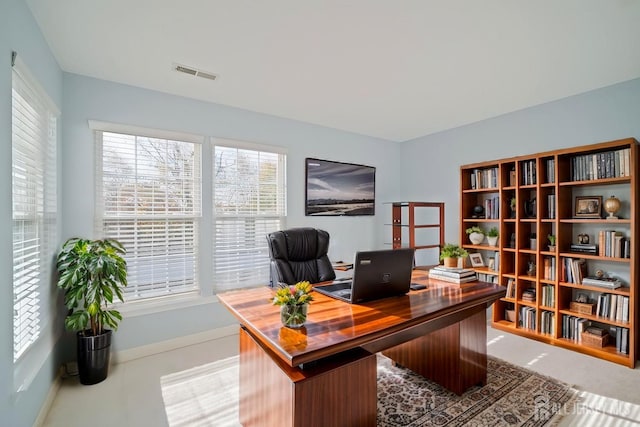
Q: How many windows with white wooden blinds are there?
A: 3